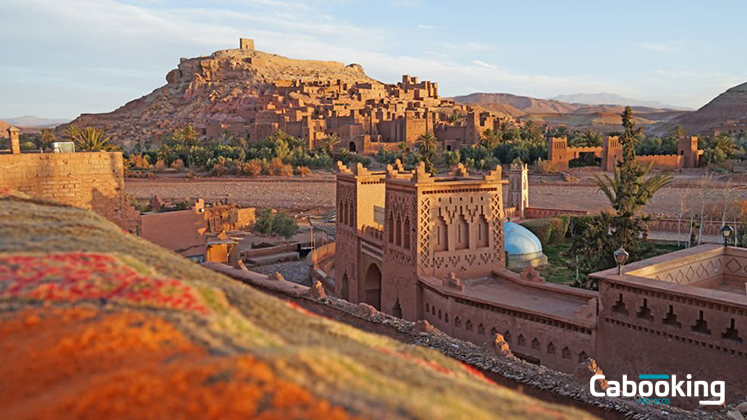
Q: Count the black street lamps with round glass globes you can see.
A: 2